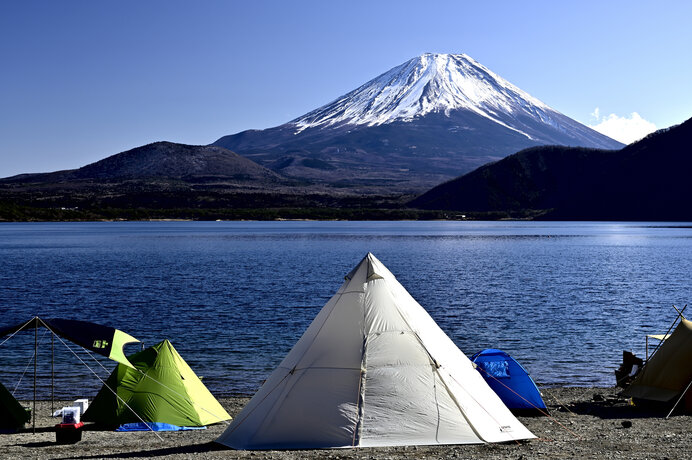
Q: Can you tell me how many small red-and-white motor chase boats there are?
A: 0